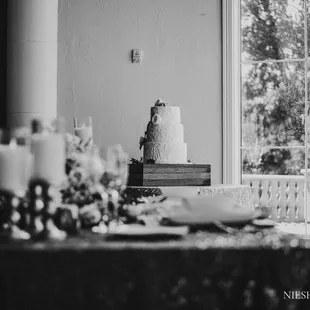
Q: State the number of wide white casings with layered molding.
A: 1